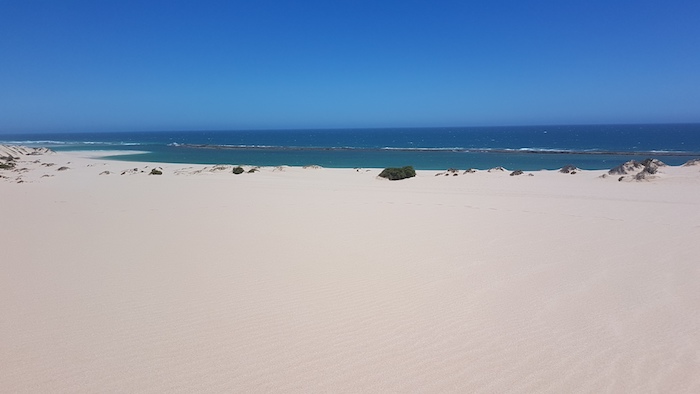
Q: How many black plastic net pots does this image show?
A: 0